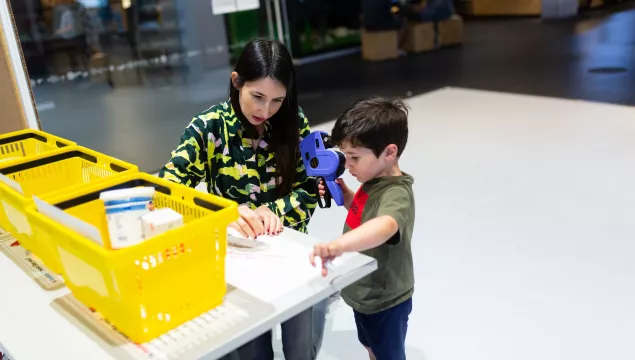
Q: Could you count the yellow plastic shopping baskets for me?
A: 3